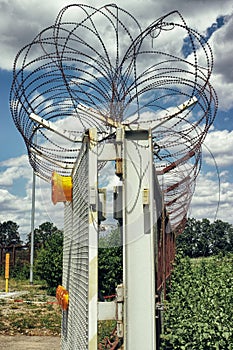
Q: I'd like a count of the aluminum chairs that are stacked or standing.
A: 0